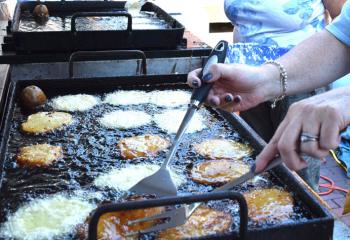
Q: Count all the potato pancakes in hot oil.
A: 15